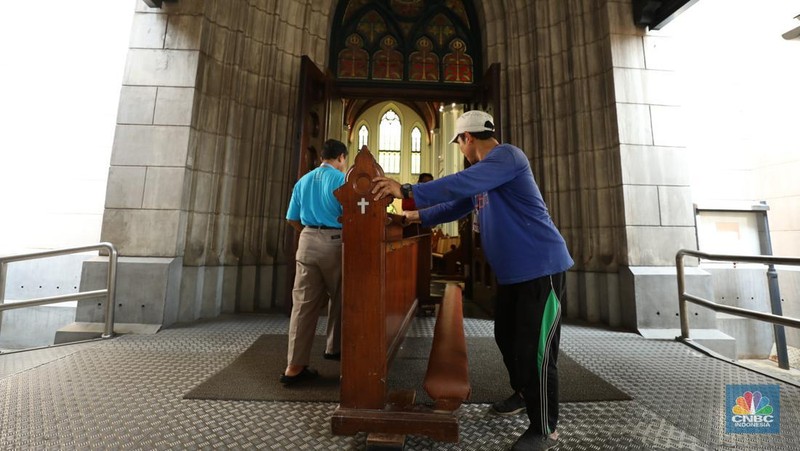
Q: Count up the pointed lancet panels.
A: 4